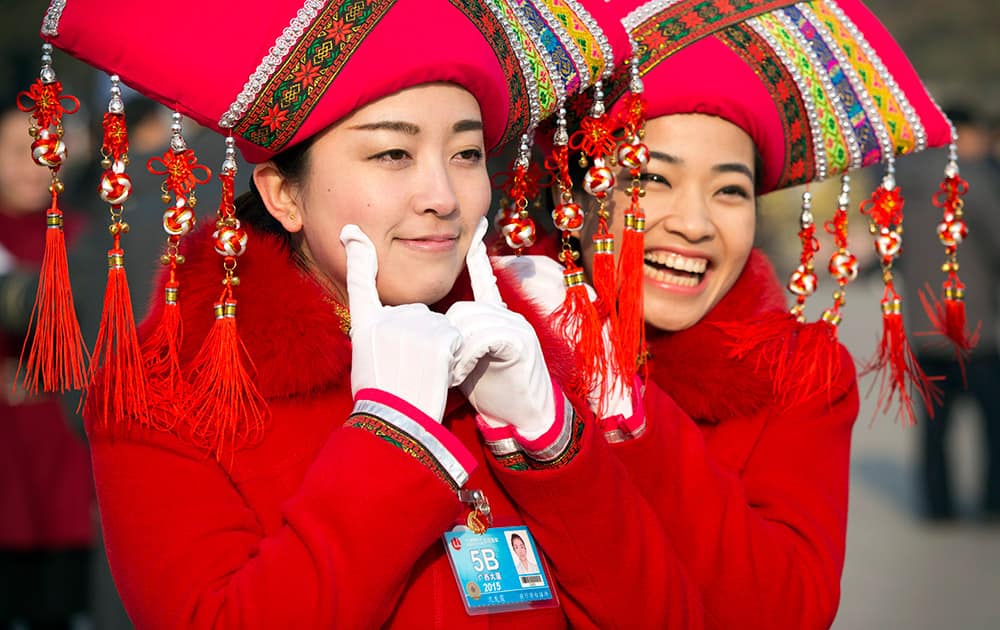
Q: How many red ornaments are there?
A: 12